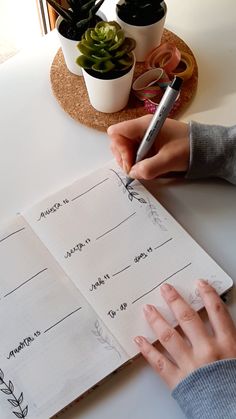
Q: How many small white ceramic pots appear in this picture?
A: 3